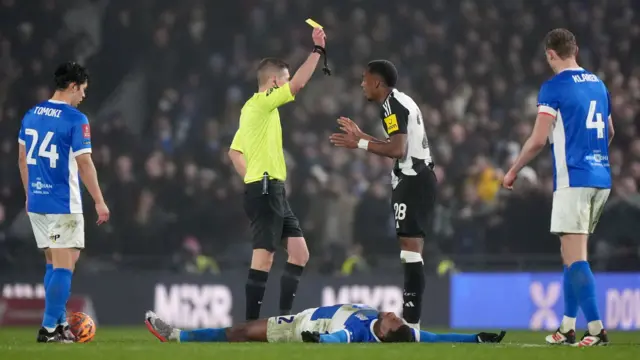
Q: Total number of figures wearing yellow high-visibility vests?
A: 3